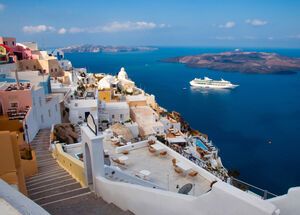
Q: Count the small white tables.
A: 4